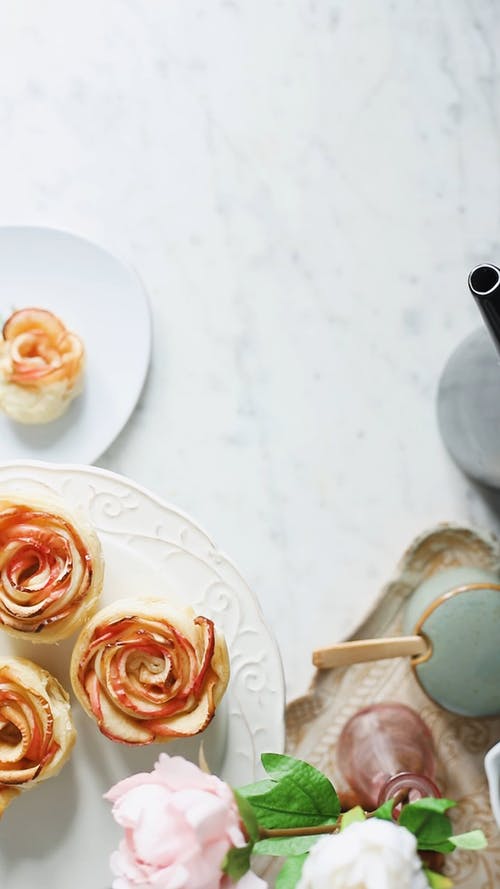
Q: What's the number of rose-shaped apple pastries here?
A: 4